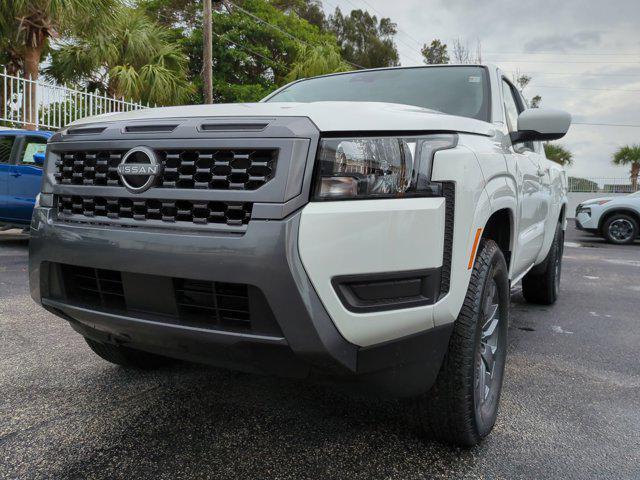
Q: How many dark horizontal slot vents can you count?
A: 3